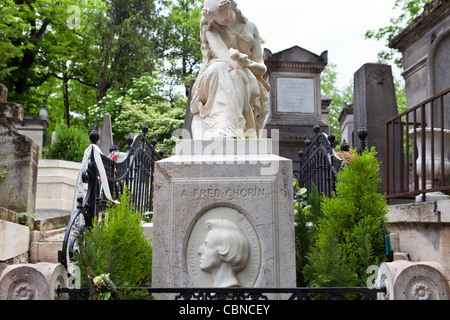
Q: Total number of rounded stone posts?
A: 2